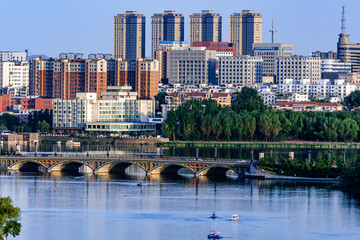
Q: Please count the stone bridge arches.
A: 5